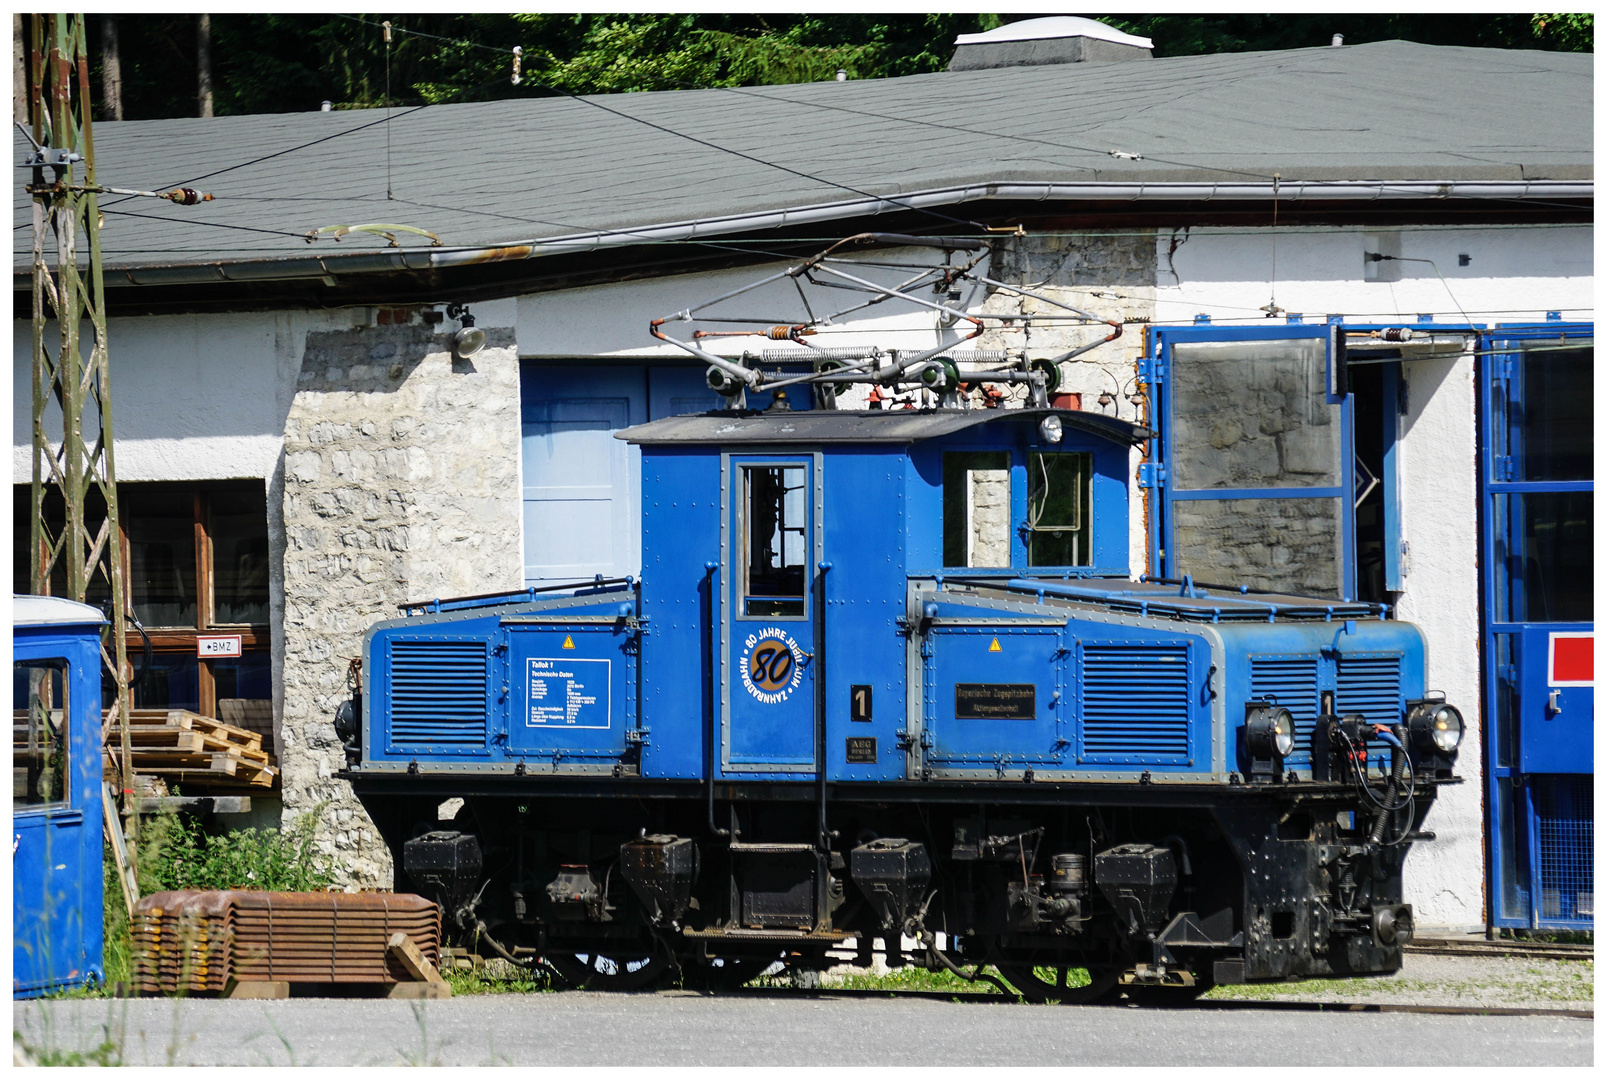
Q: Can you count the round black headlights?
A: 2